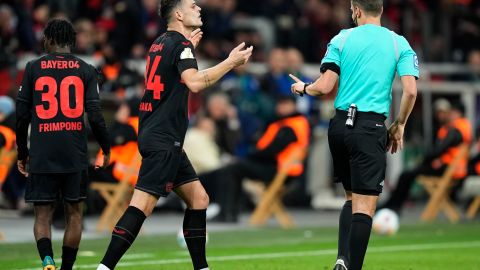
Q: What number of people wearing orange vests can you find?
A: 4